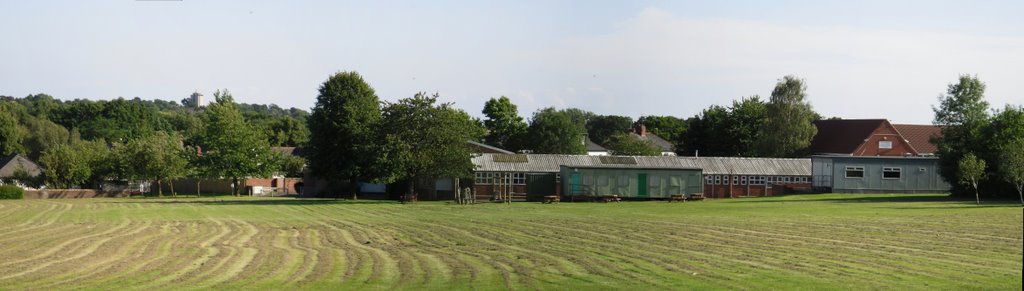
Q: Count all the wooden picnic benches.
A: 4